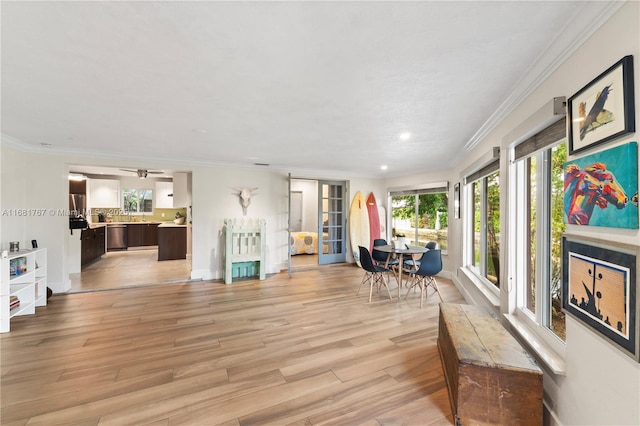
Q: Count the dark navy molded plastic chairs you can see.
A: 4